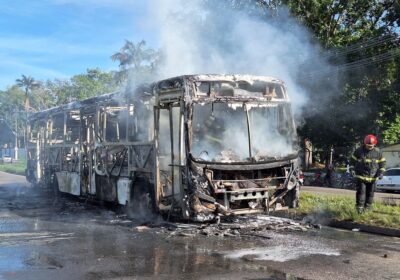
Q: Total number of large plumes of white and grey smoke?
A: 1